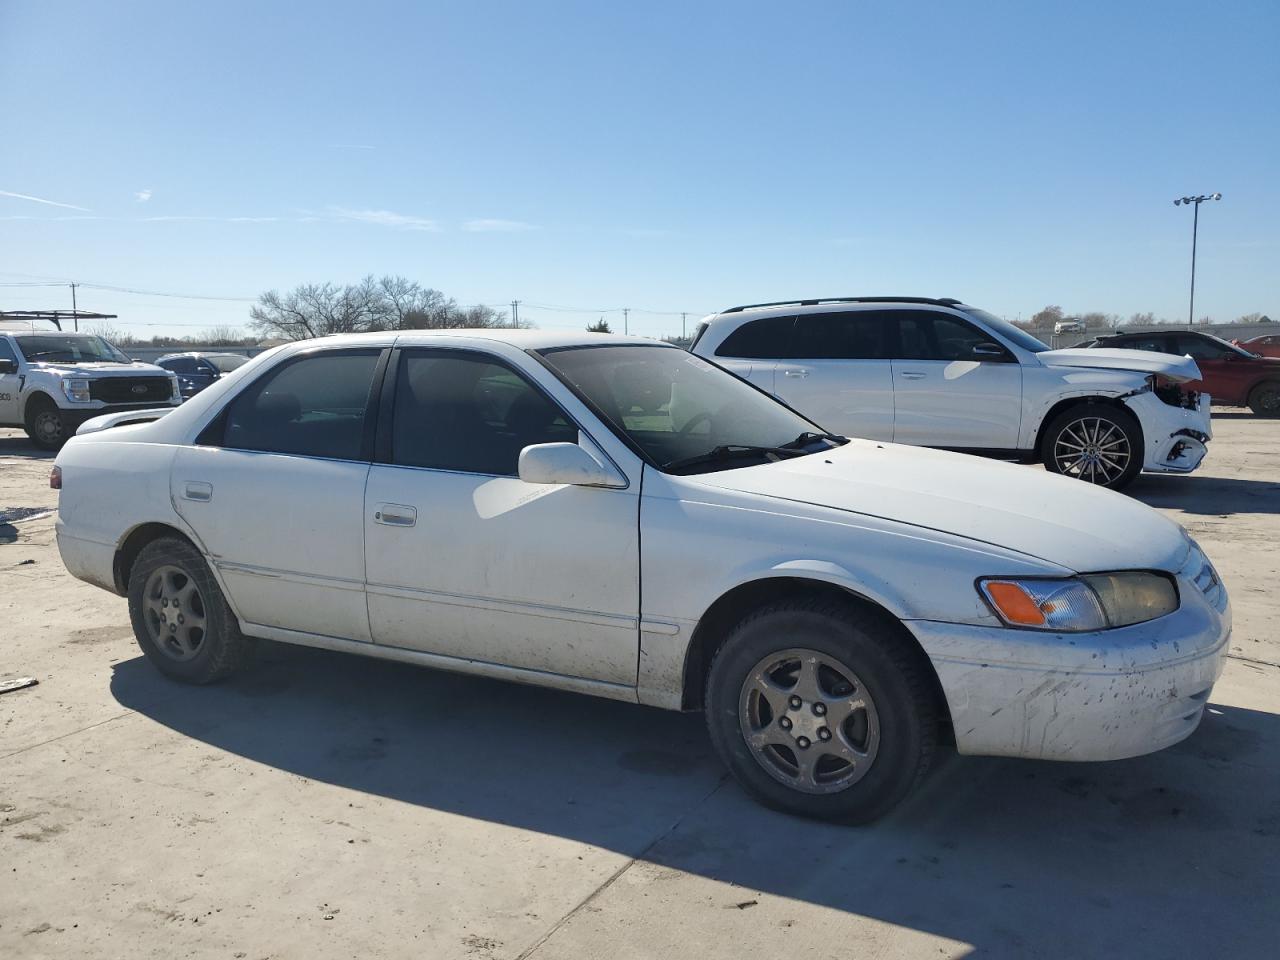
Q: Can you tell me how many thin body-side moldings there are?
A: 3